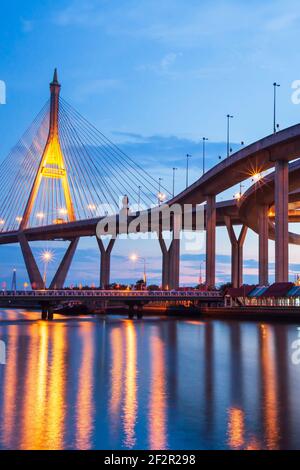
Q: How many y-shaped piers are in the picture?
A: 3